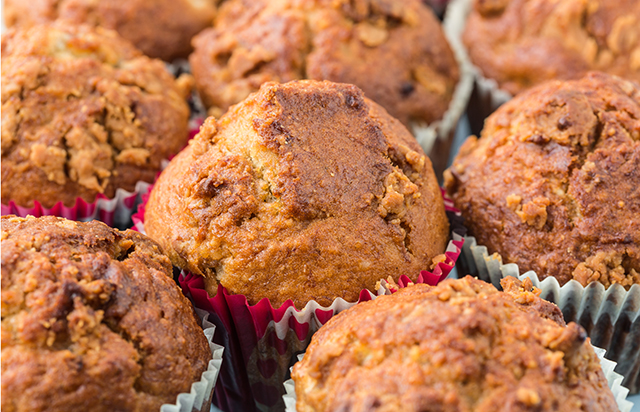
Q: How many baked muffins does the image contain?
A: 8